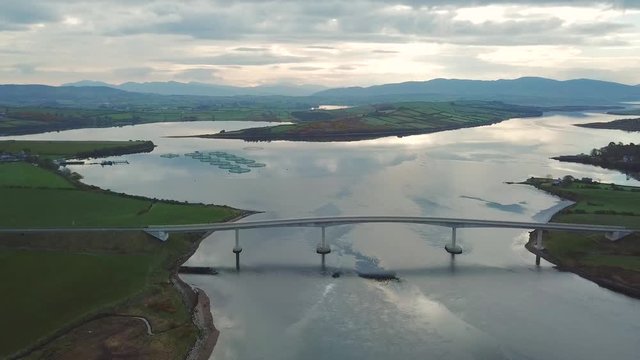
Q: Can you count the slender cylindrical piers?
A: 4